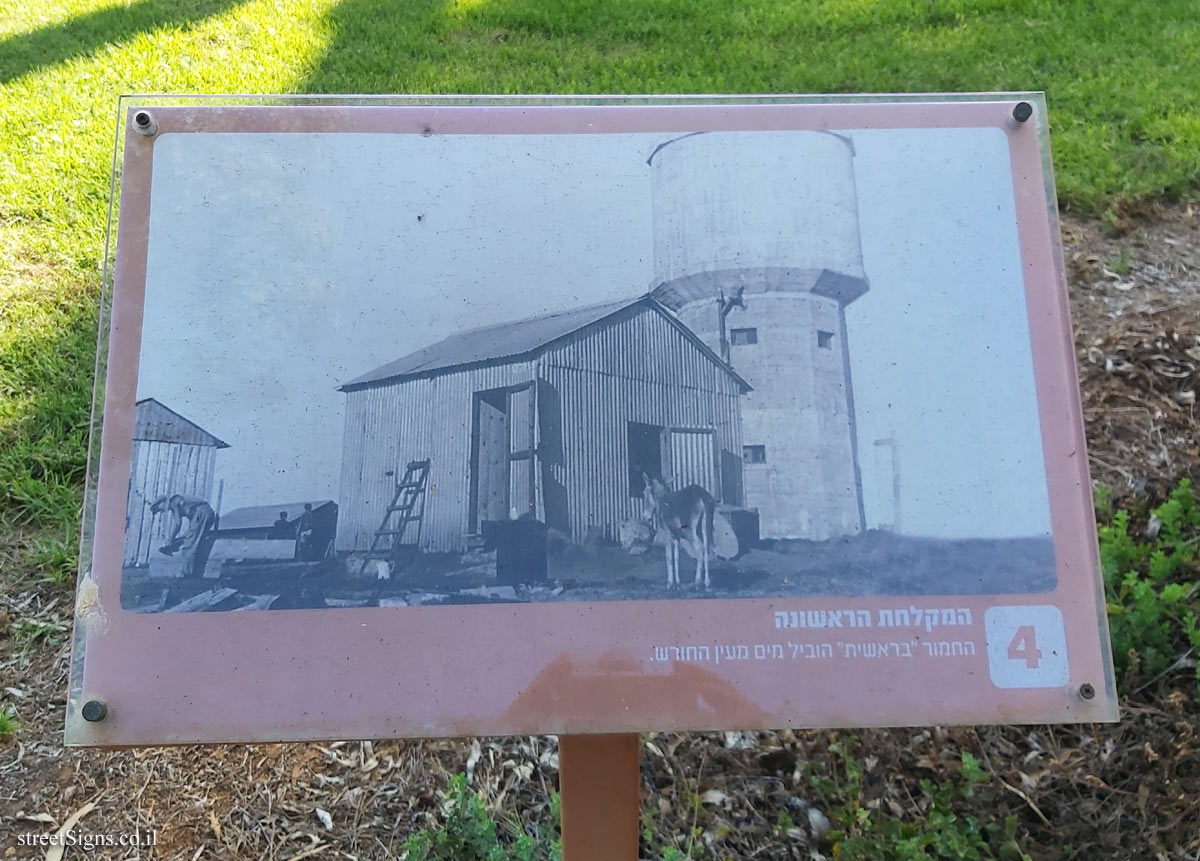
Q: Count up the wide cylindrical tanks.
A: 1